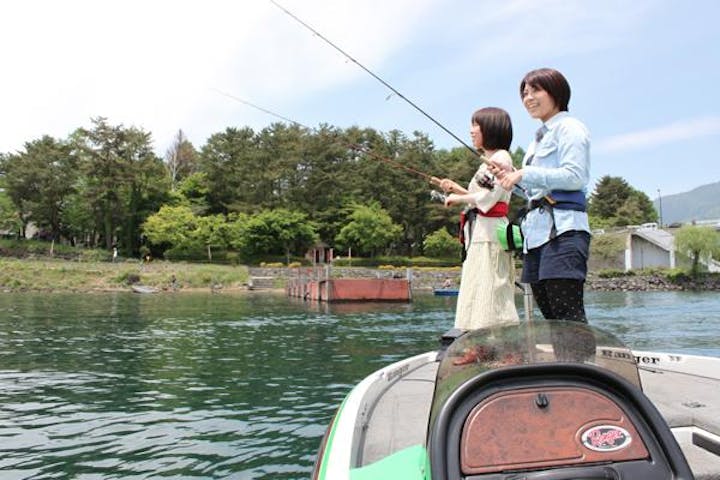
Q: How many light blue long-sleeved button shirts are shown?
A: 1